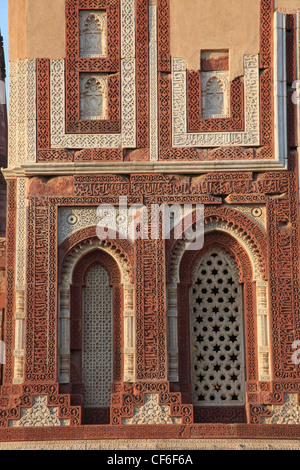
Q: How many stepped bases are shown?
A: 3